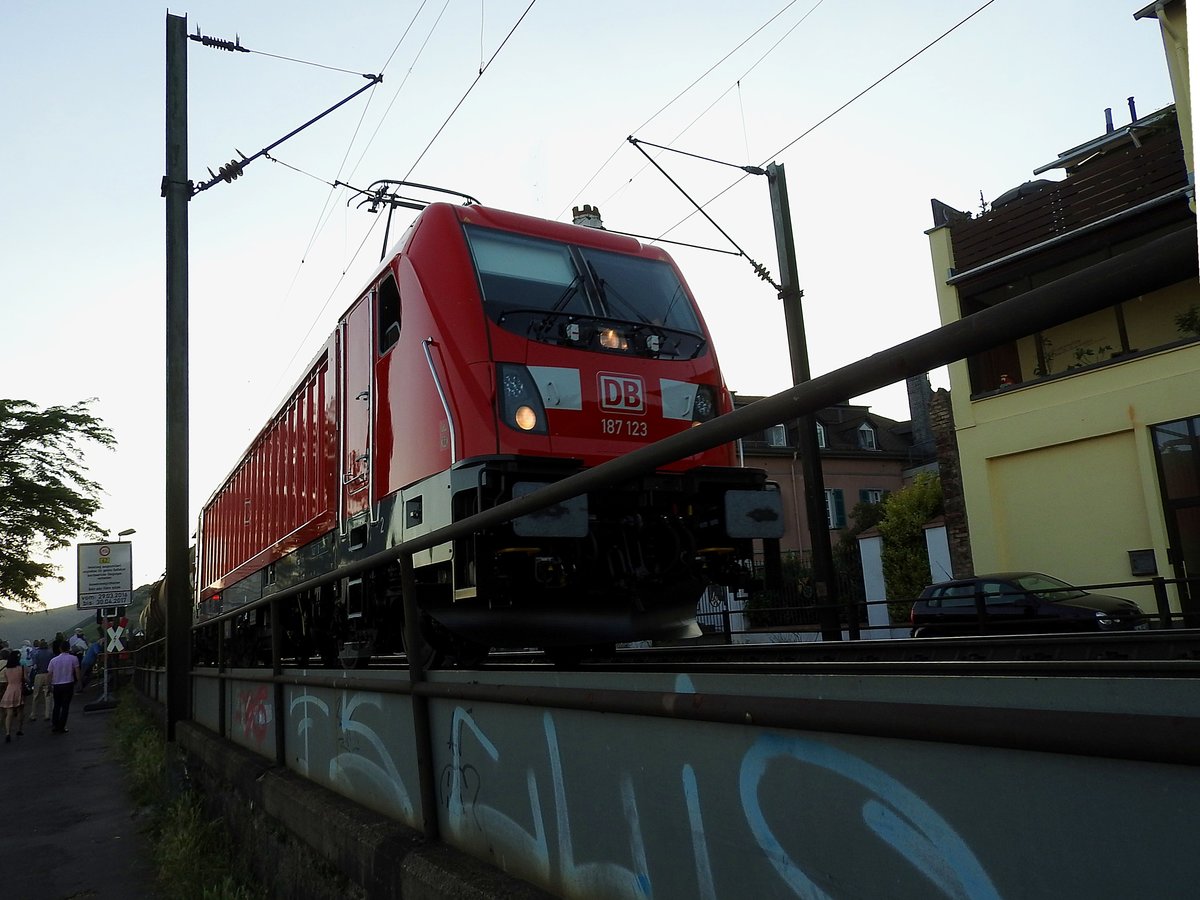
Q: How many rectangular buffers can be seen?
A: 2